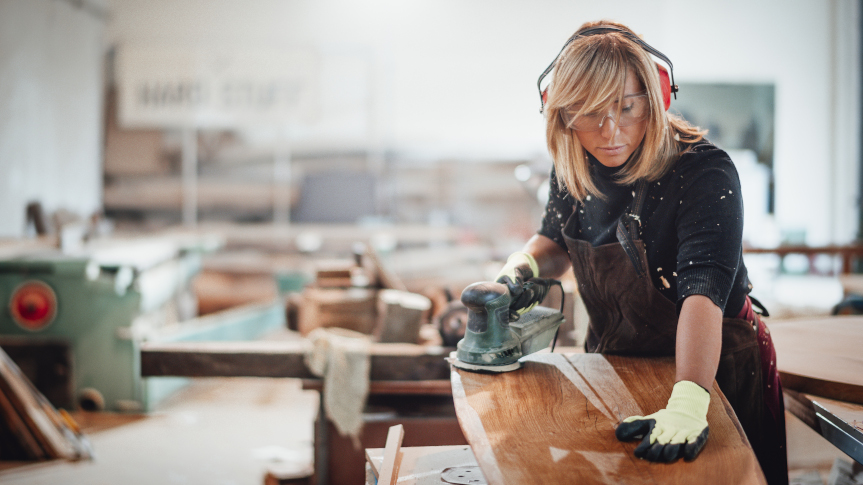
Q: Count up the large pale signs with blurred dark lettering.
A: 1